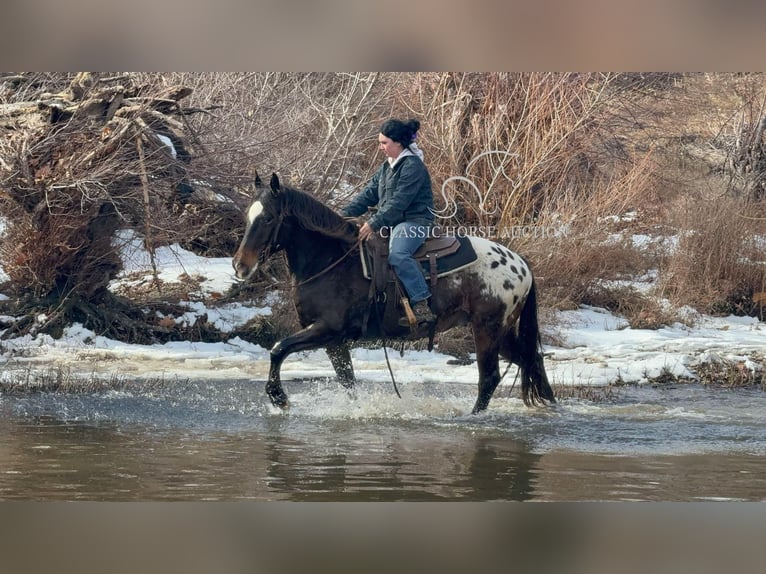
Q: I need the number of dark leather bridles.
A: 1